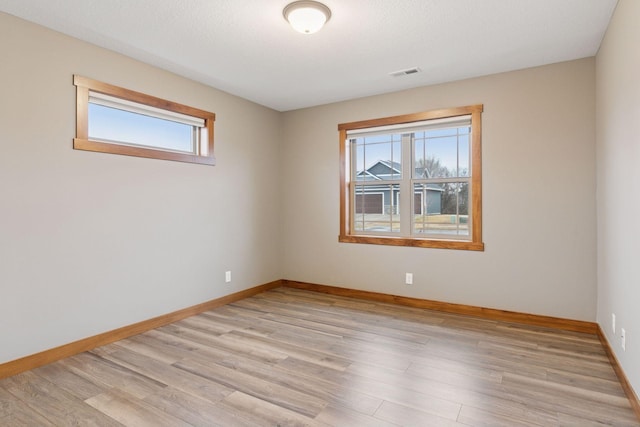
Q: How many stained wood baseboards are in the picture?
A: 3